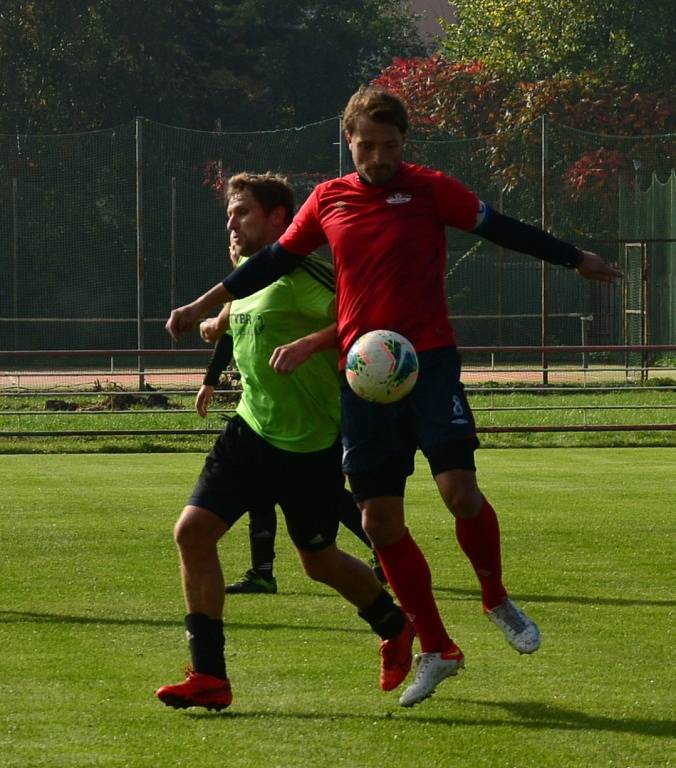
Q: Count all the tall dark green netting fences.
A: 1